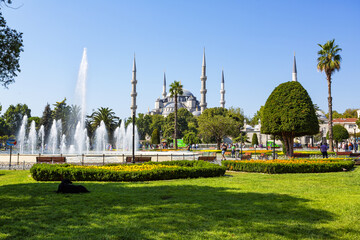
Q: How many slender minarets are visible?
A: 5